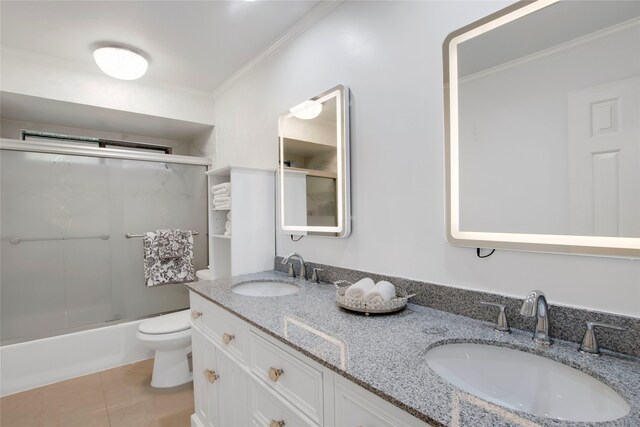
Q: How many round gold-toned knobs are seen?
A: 6